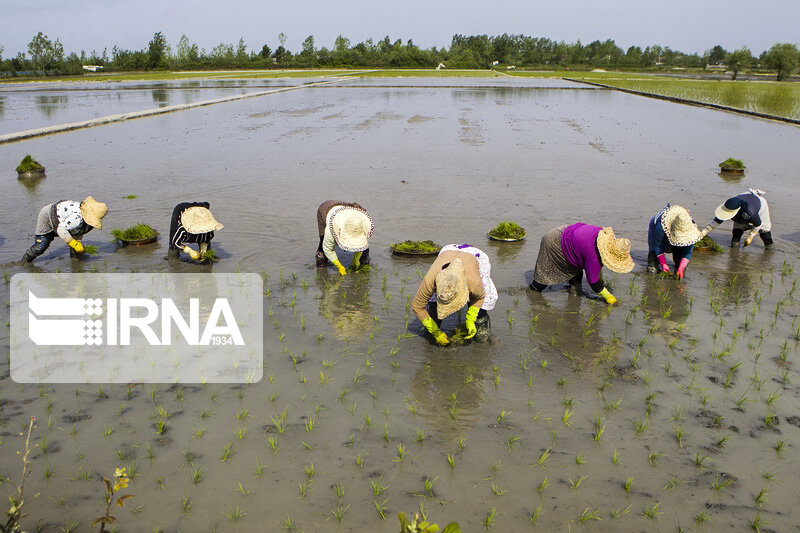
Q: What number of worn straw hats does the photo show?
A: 6